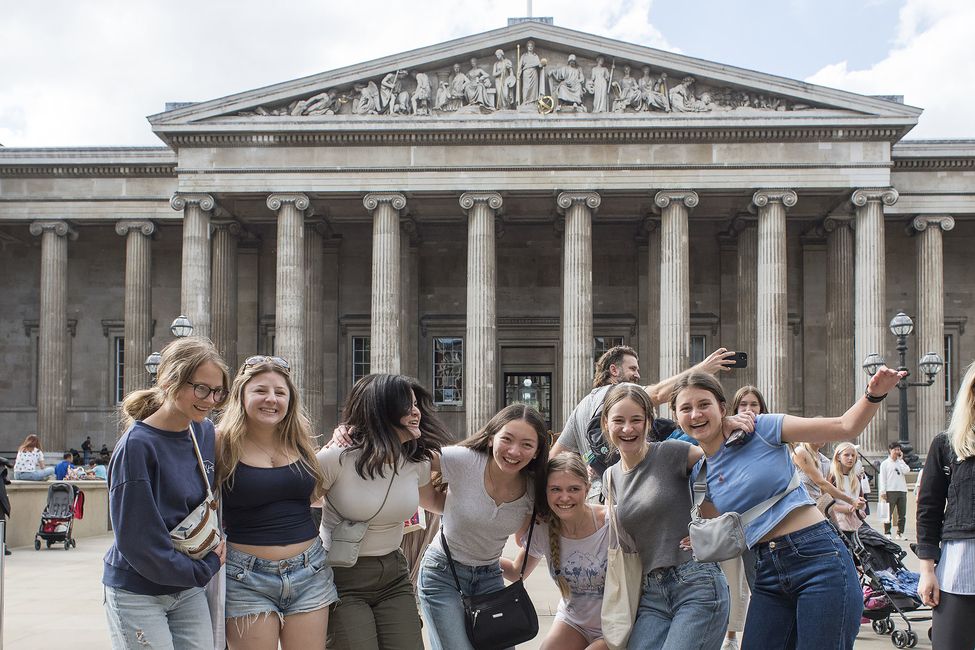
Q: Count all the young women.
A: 7